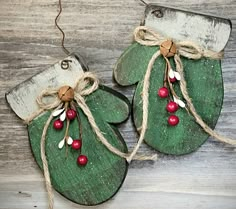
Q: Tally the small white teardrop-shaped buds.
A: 8